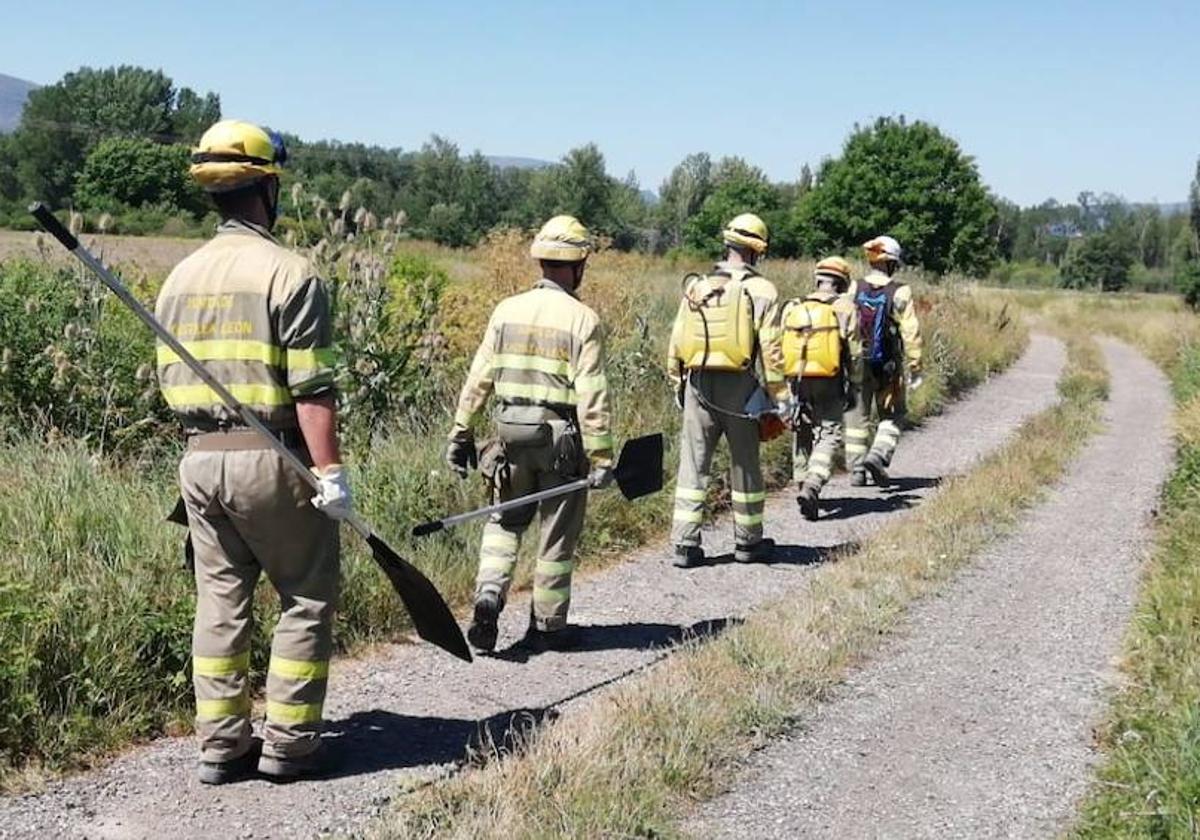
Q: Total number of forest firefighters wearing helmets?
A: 5